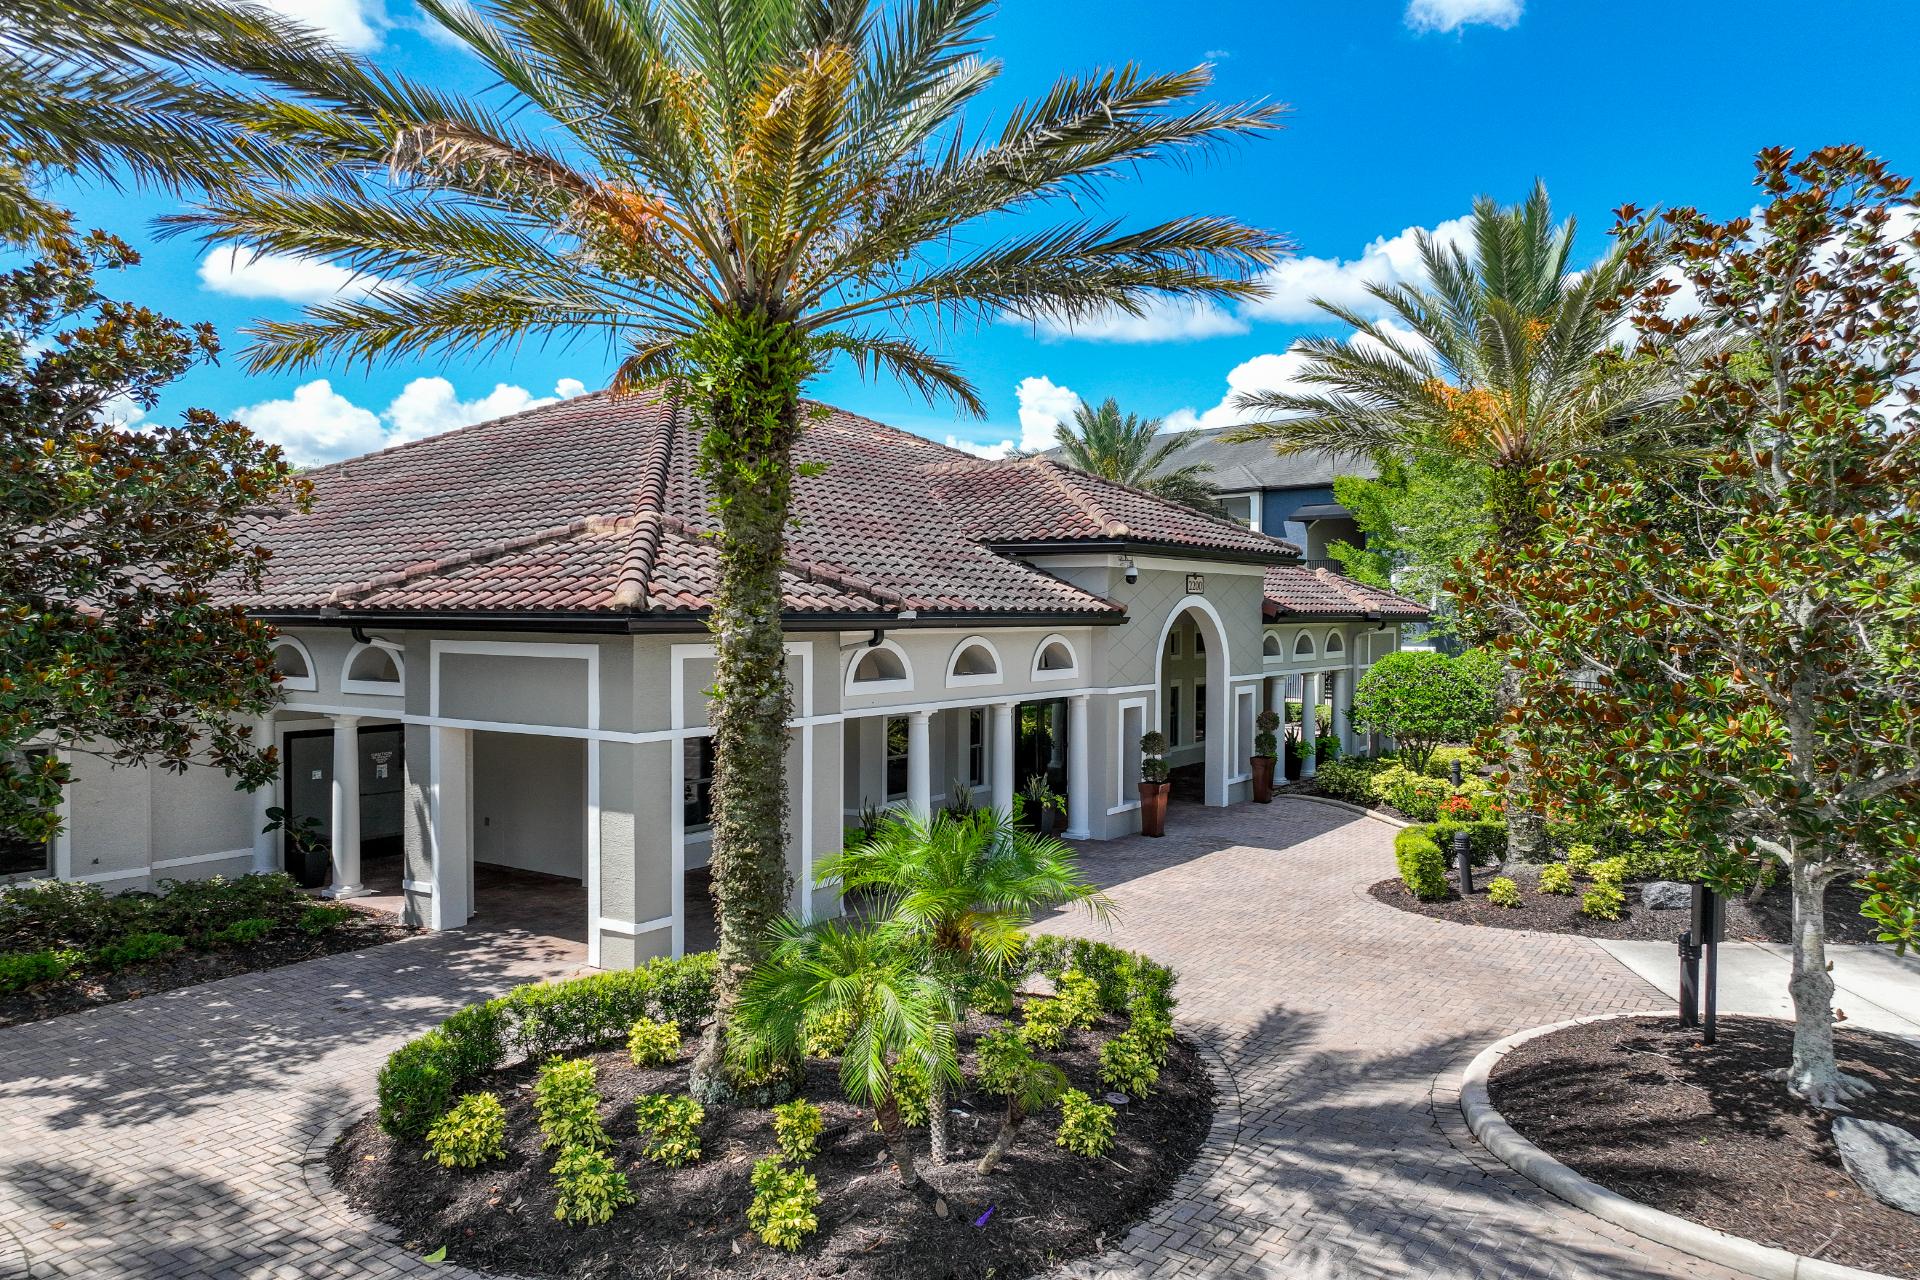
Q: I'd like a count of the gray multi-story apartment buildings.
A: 1